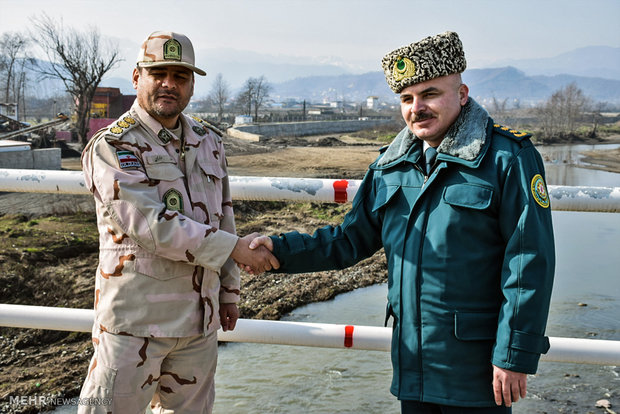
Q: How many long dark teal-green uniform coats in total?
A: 1